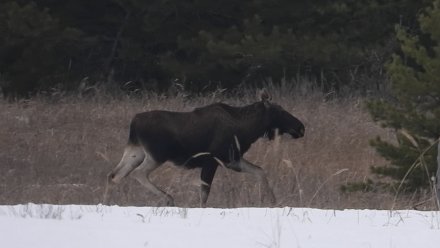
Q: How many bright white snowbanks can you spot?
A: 1